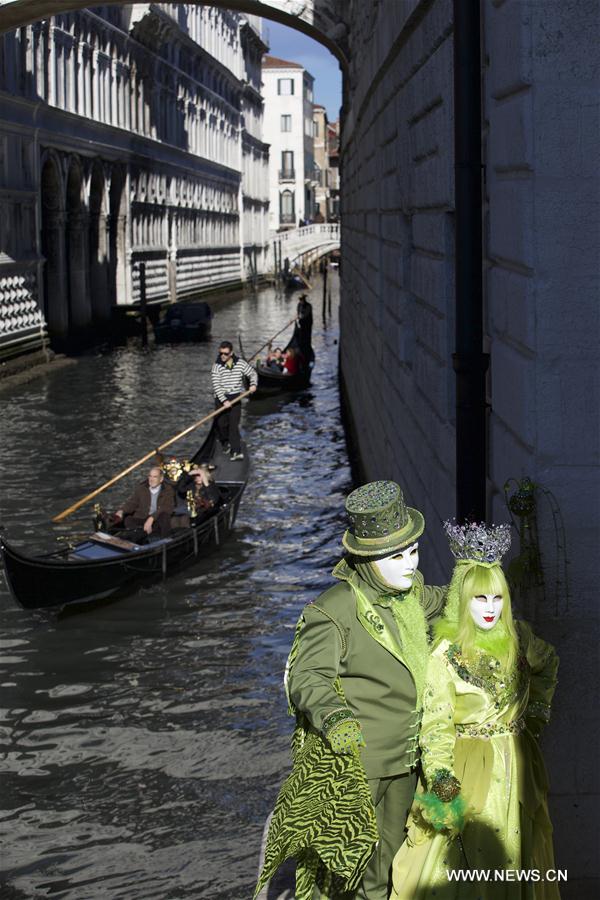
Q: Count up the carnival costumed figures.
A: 2